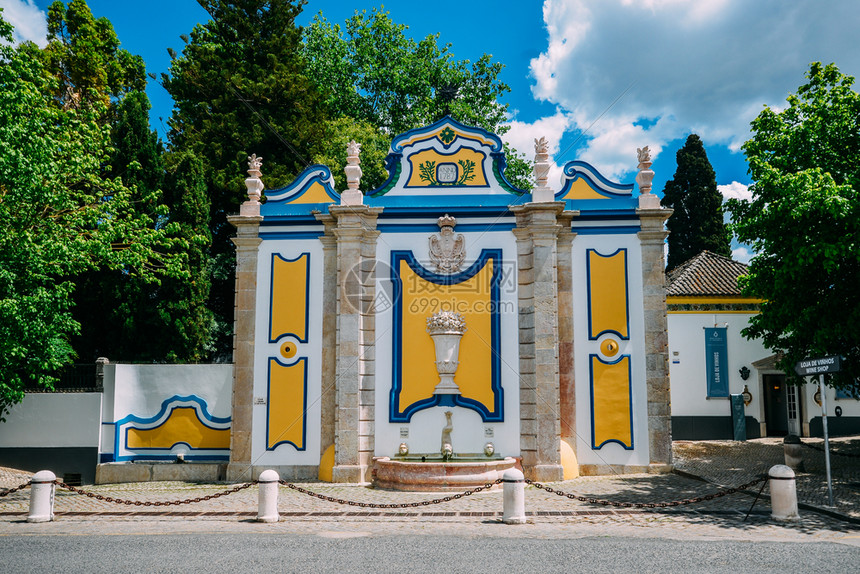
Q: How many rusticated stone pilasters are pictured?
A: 4